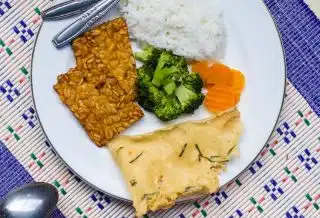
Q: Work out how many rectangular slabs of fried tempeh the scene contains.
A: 2